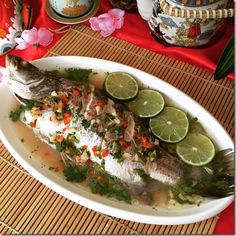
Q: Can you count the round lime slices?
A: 4